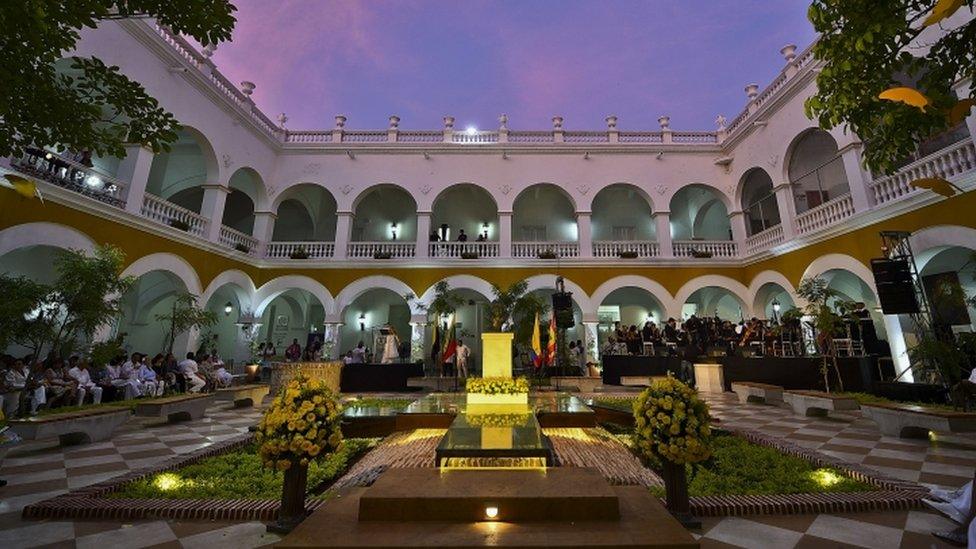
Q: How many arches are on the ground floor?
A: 12